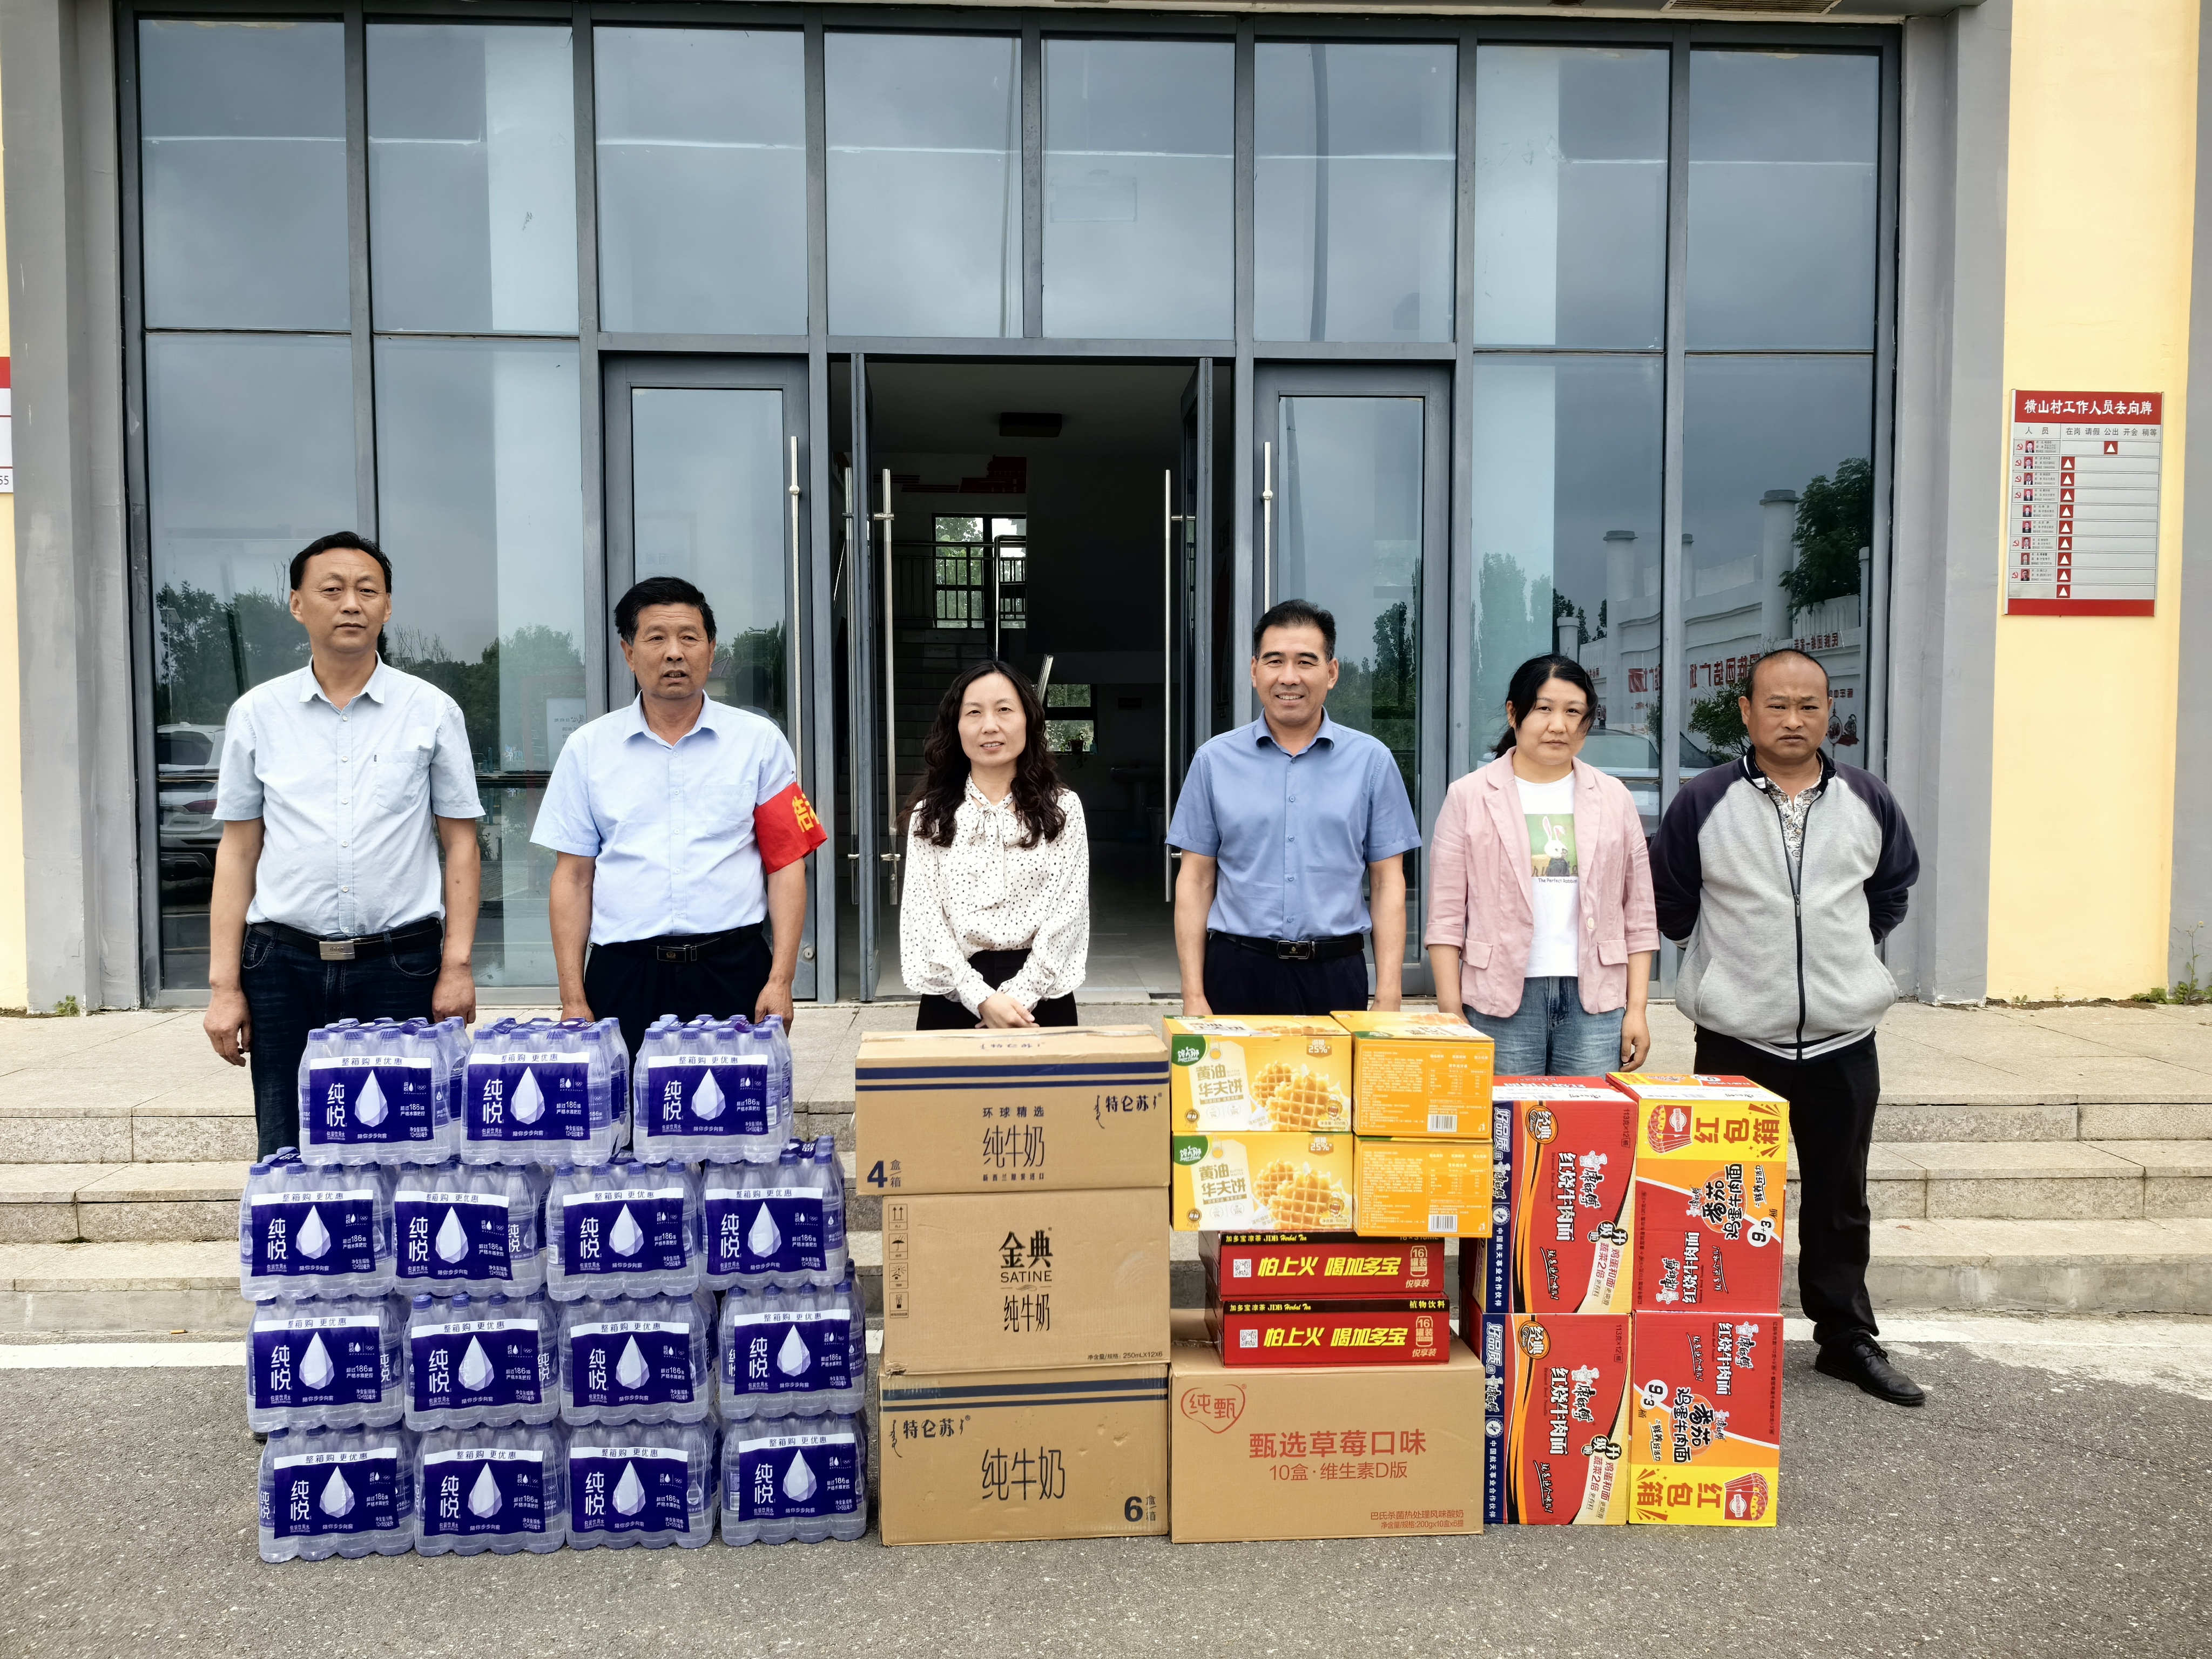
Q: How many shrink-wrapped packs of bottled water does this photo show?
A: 15